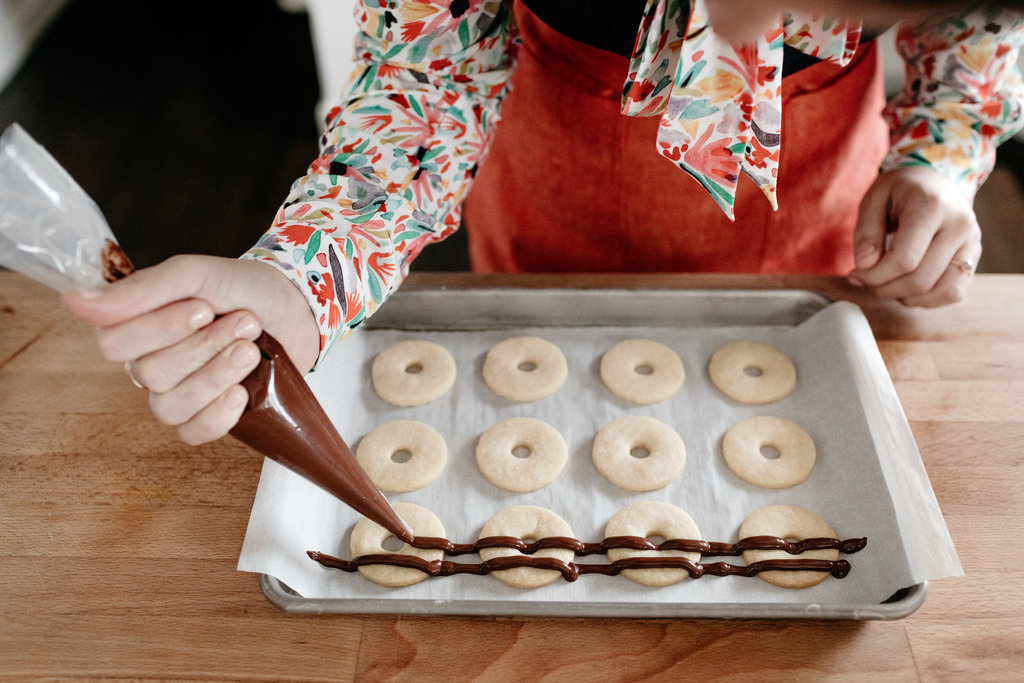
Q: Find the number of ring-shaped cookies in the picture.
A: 12